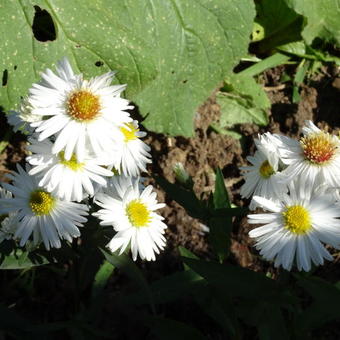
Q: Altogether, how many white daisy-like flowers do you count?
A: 8